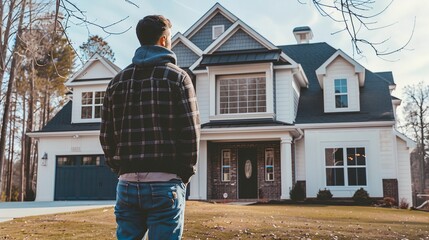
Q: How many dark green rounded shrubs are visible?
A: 3